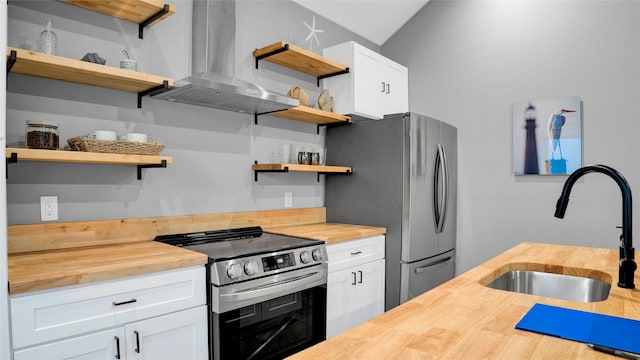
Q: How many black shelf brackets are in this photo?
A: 11